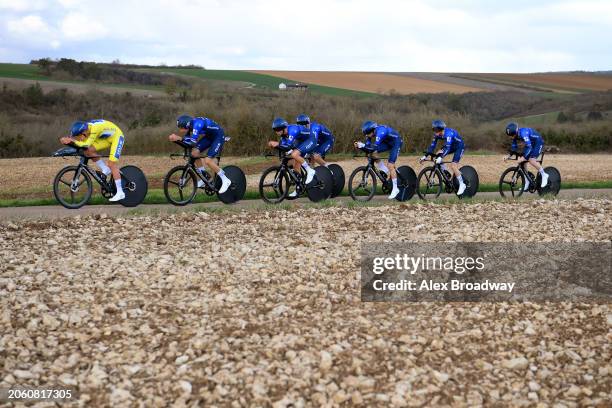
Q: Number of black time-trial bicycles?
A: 7